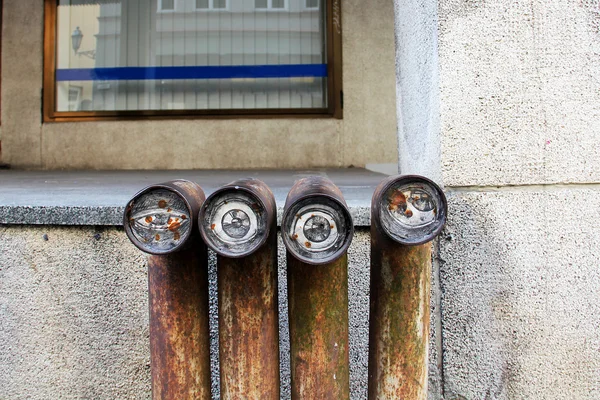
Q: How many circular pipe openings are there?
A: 4